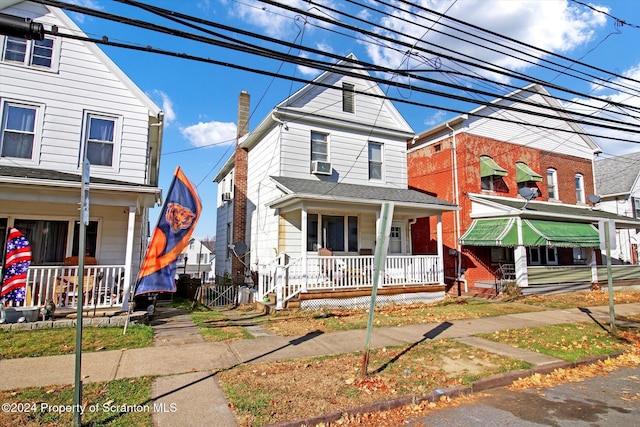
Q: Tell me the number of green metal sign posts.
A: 3